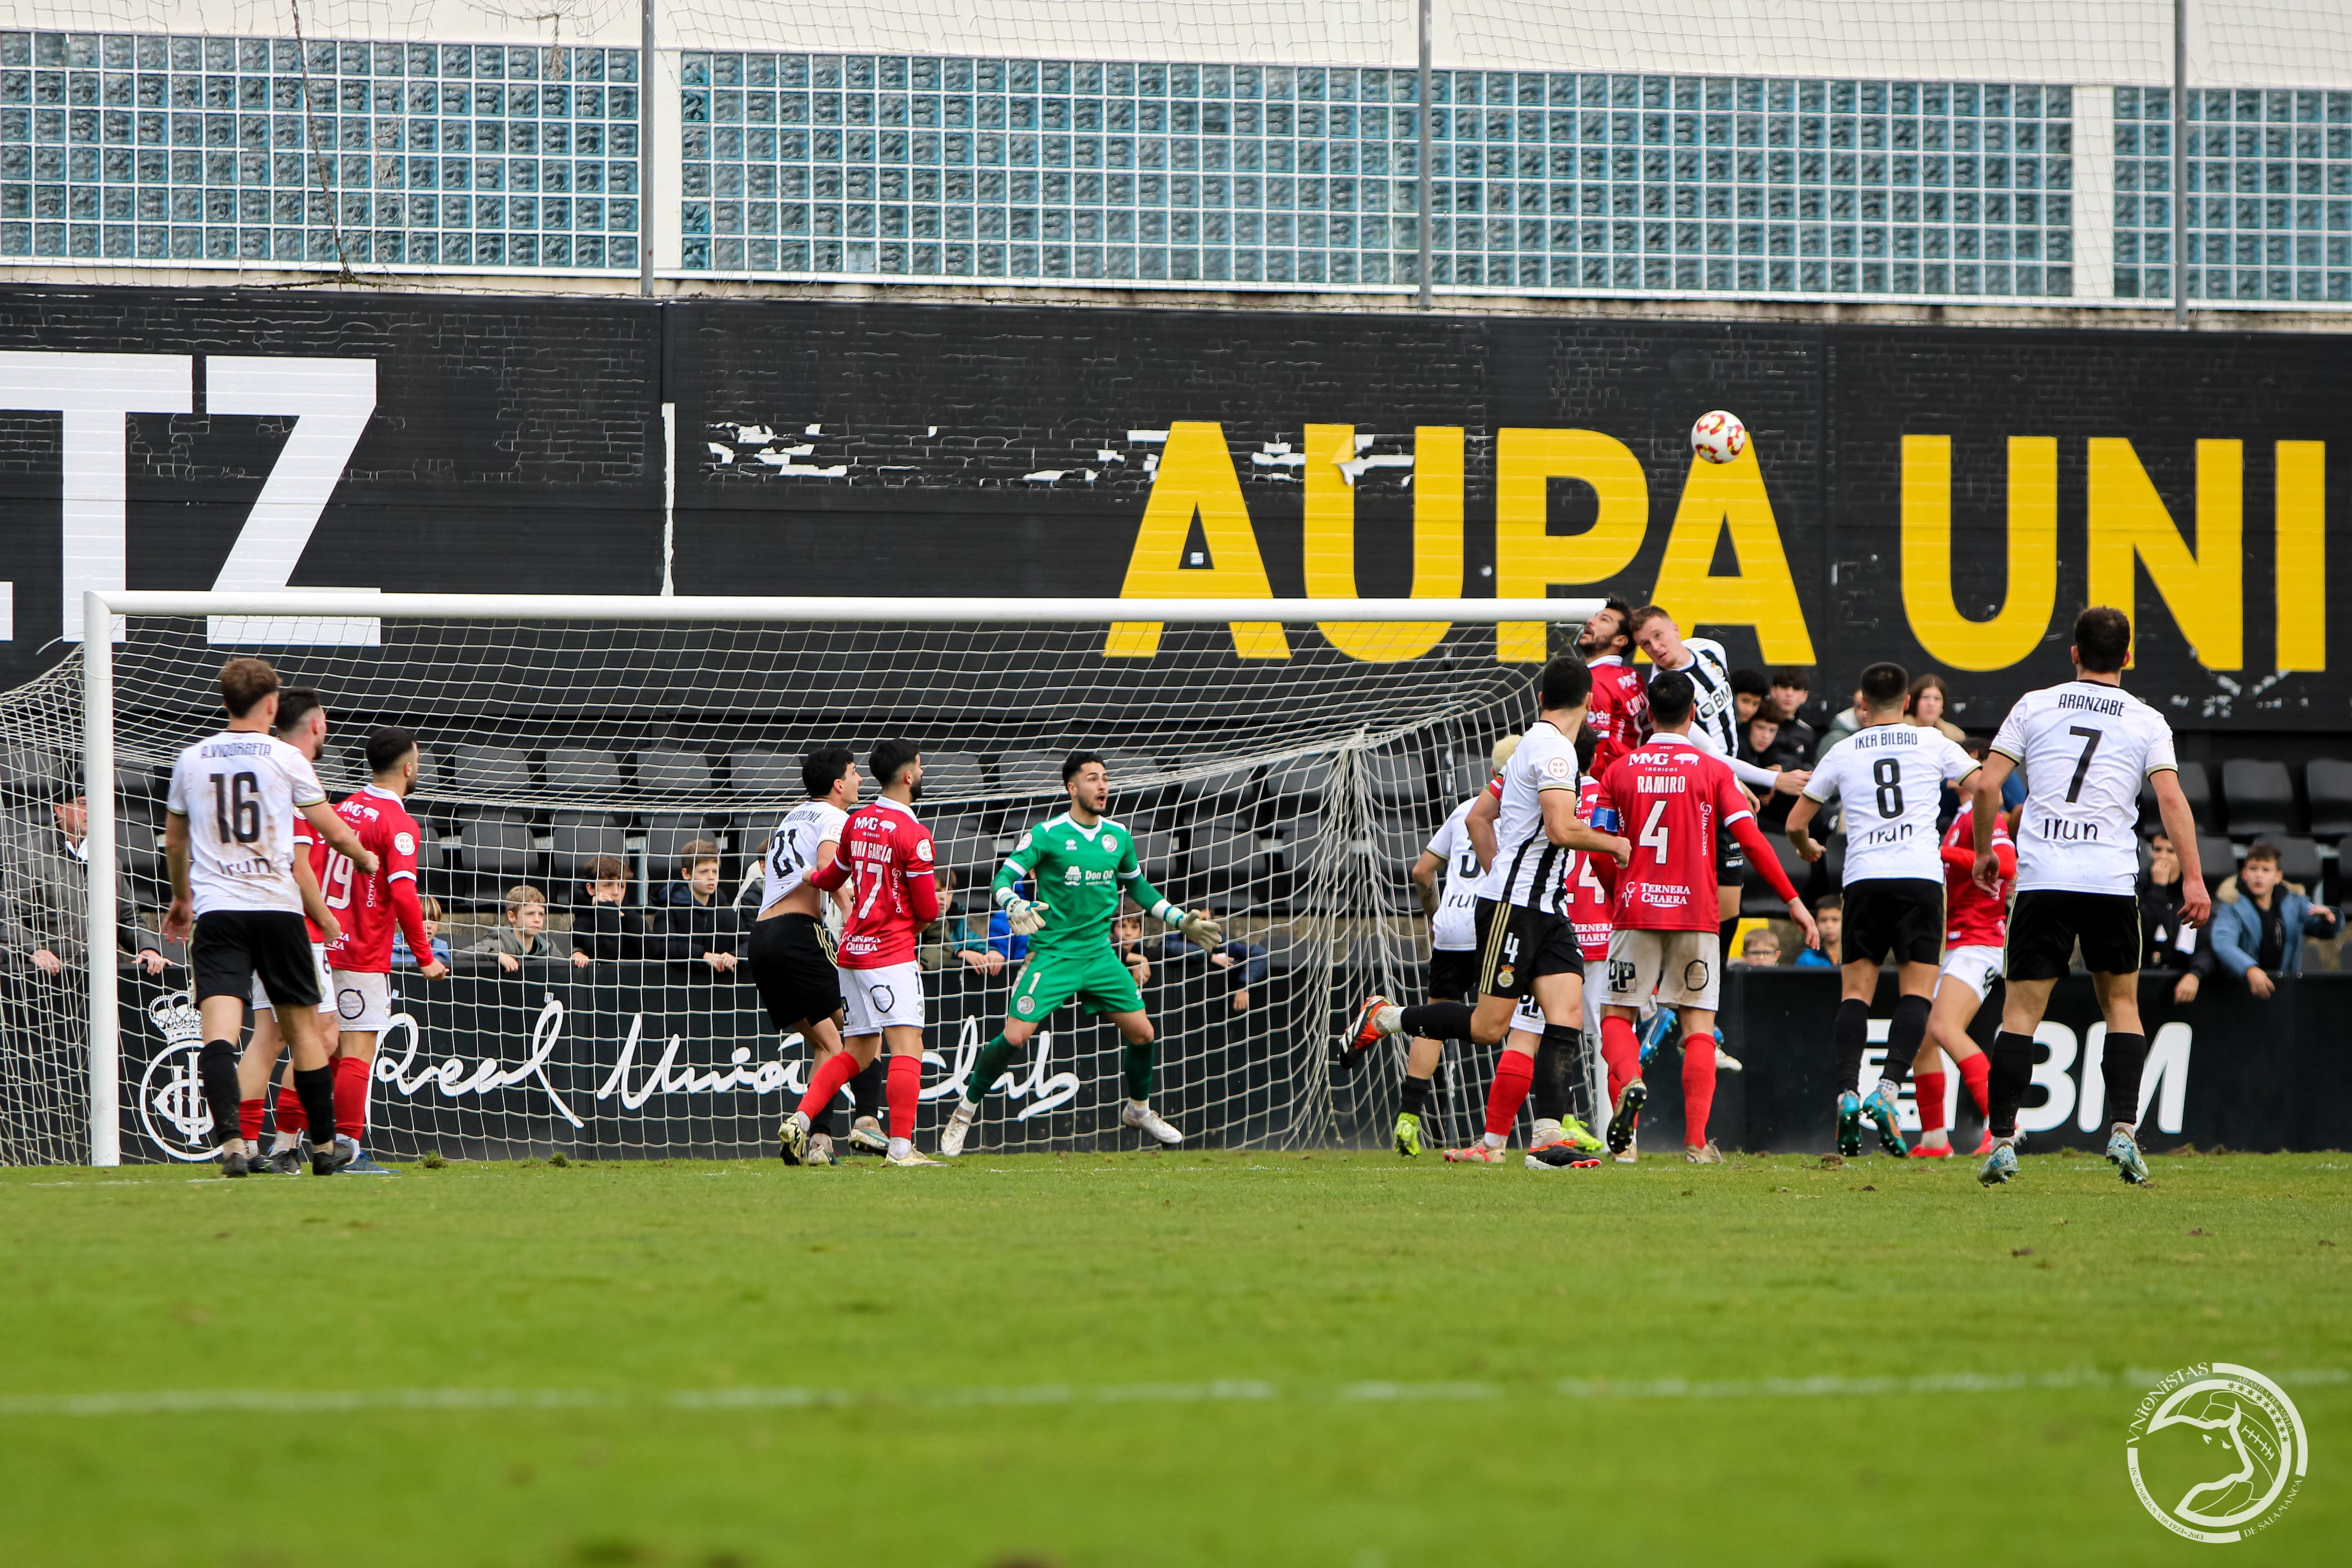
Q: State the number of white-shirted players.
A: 7